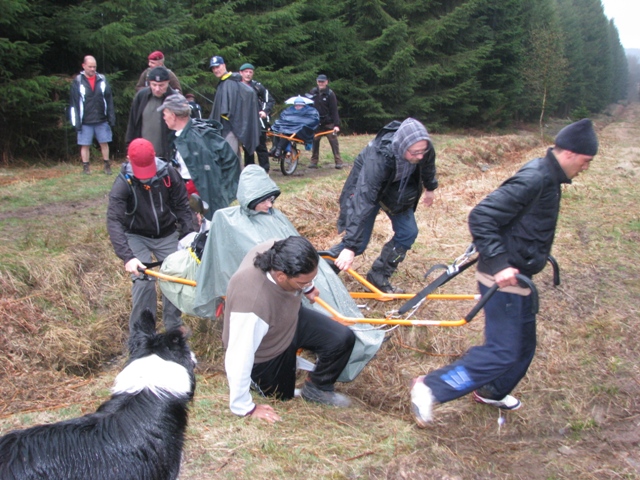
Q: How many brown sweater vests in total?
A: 1